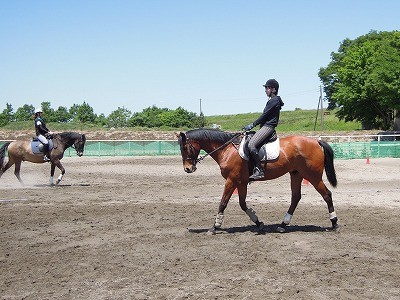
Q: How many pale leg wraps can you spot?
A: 6